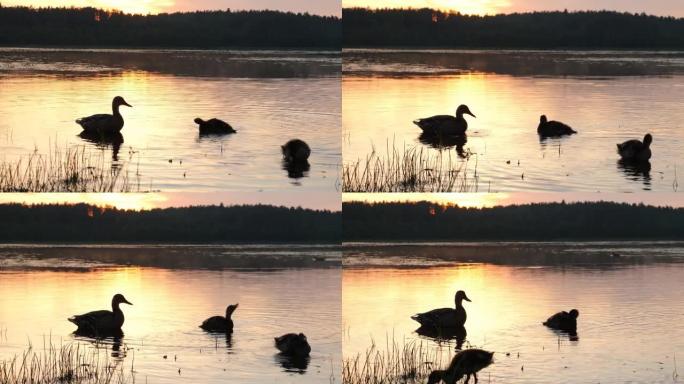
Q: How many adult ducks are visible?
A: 4